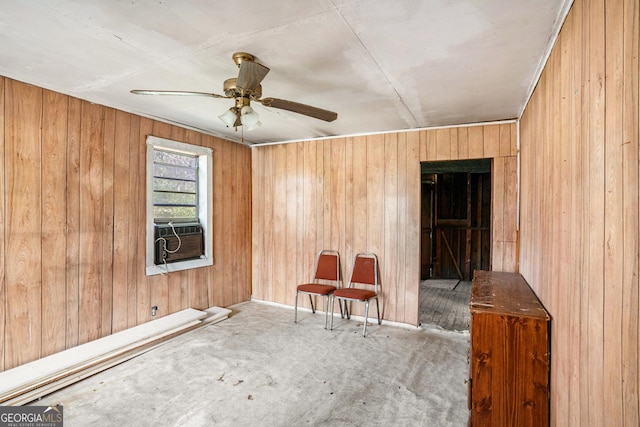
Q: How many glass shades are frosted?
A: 3